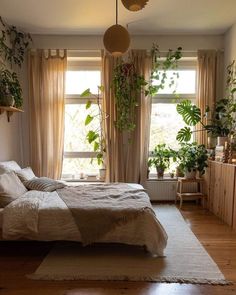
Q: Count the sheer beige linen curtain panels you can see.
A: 4